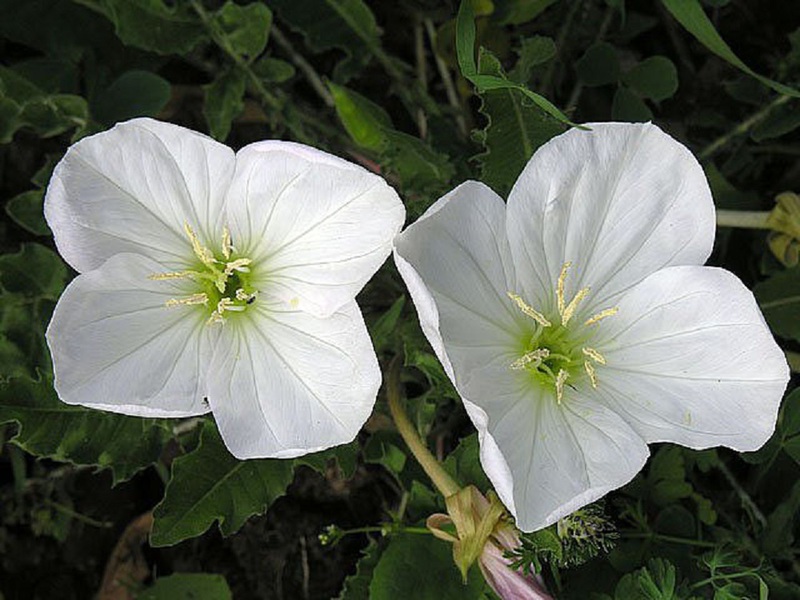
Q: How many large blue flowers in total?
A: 0